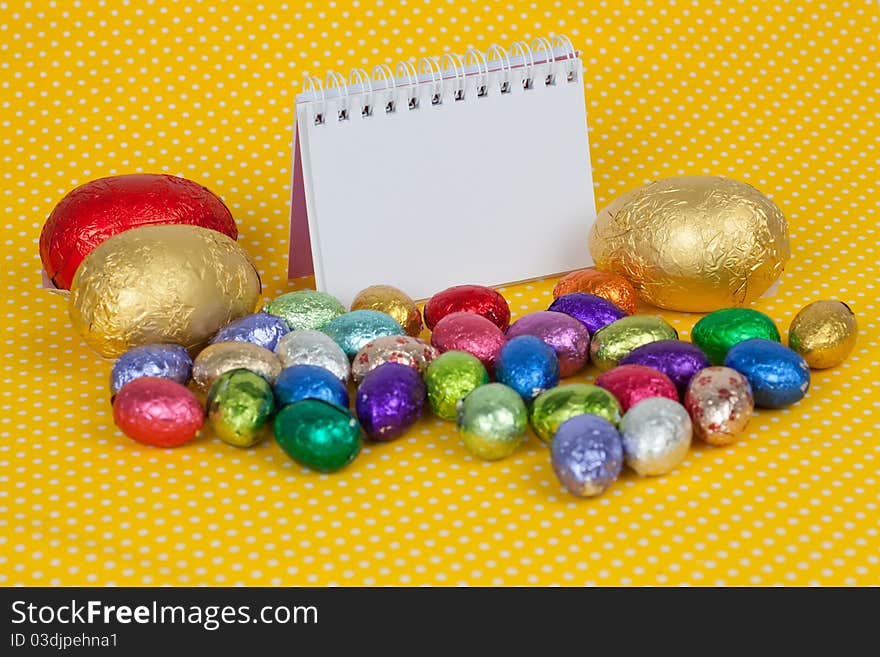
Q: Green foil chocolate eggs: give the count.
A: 8